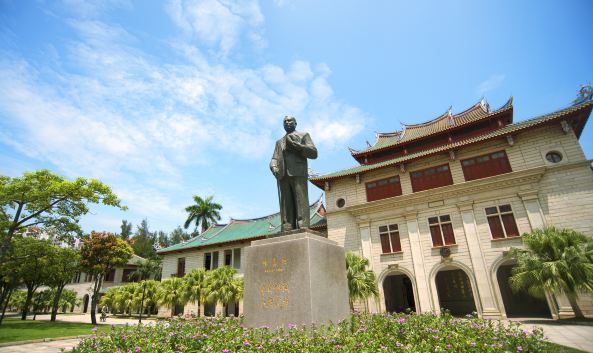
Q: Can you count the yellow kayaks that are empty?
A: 0